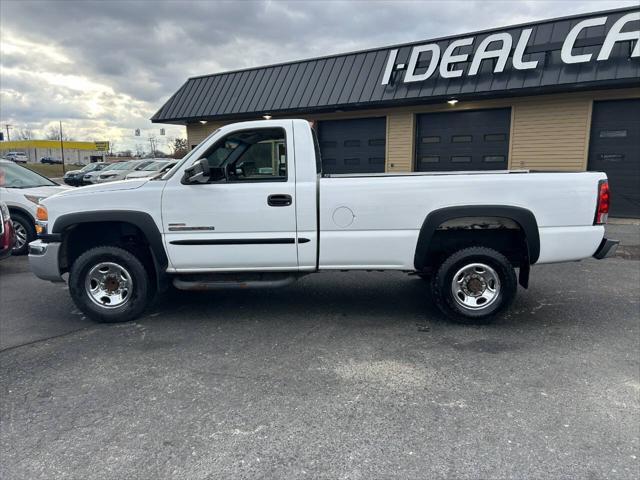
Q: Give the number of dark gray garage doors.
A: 3